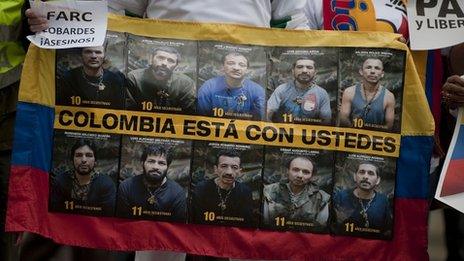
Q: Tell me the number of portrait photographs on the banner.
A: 10